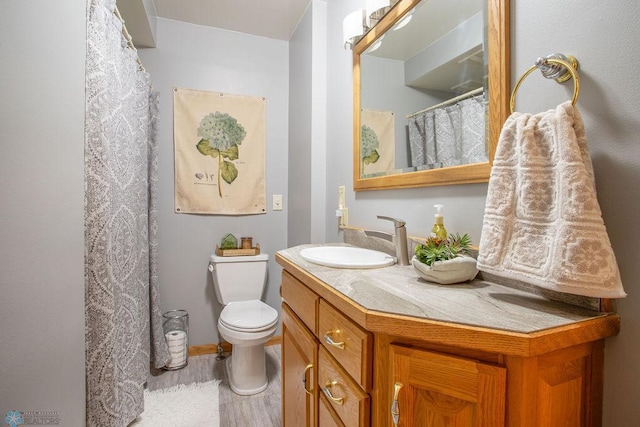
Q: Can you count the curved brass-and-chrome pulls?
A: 4